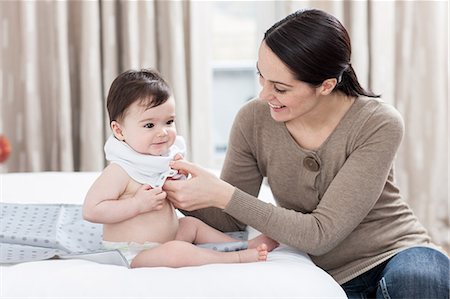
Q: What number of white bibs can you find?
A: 1